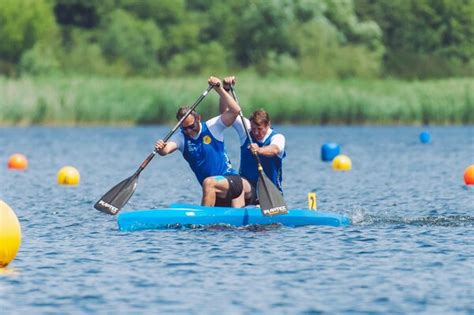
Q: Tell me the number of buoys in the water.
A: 7